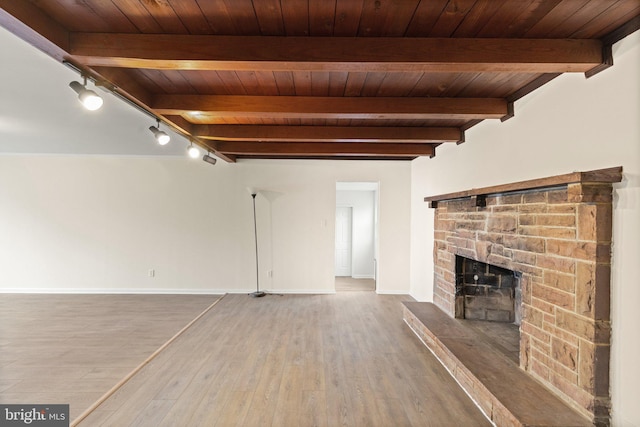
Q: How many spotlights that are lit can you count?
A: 3